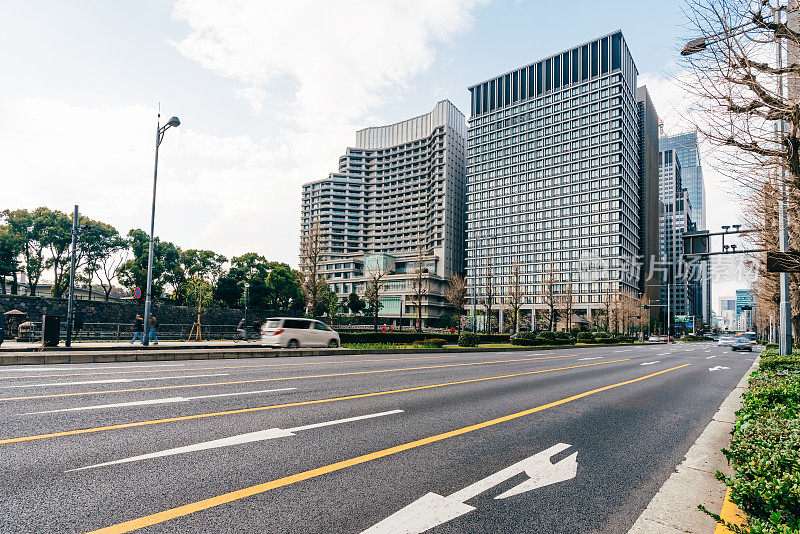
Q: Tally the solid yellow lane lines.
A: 4